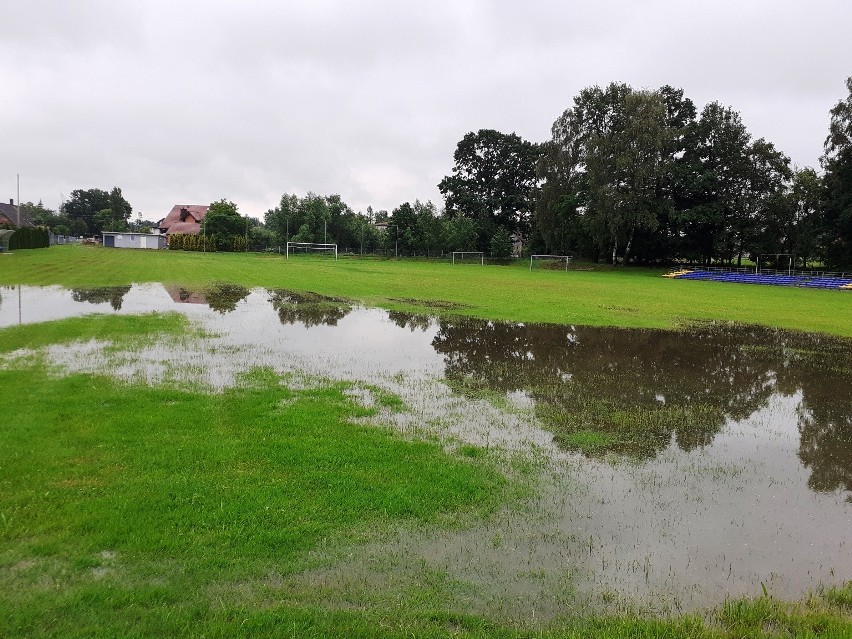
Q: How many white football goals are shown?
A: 3